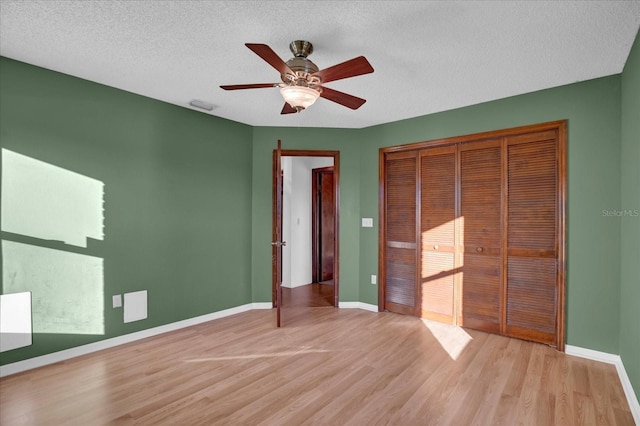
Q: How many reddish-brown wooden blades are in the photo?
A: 5